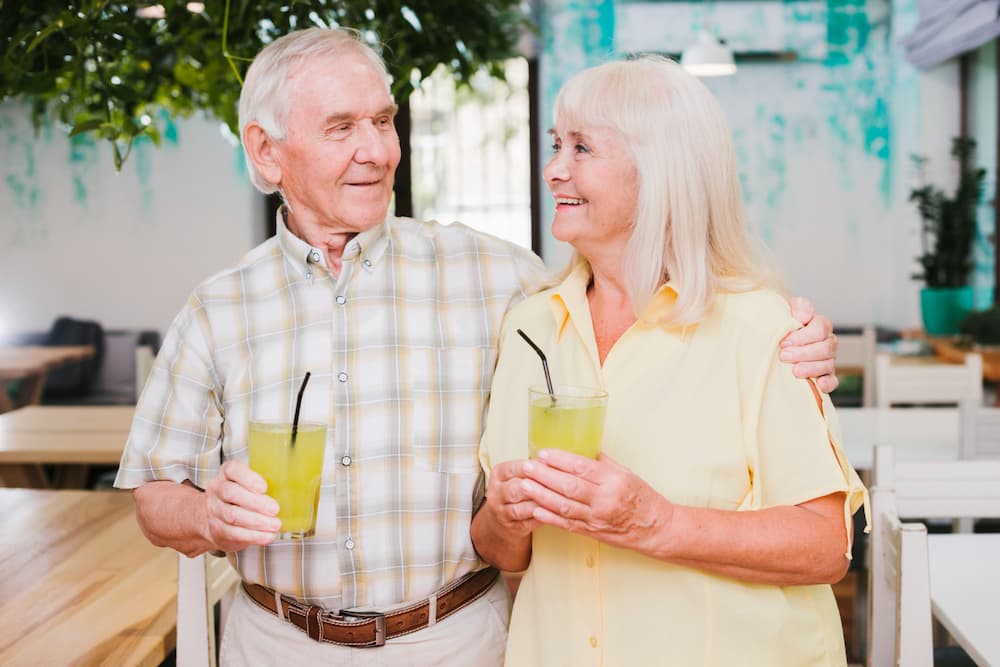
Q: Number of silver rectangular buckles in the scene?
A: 1